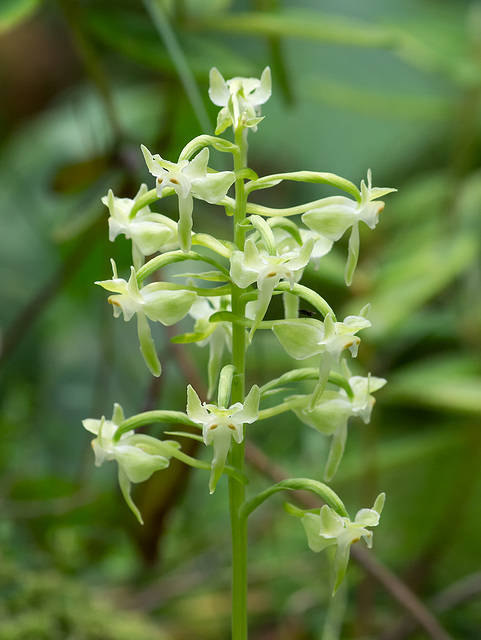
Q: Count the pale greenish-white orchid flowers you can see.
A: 13